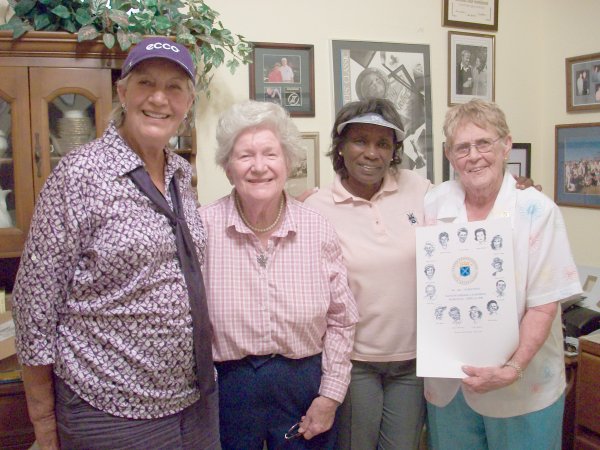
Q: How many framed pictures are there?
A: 8